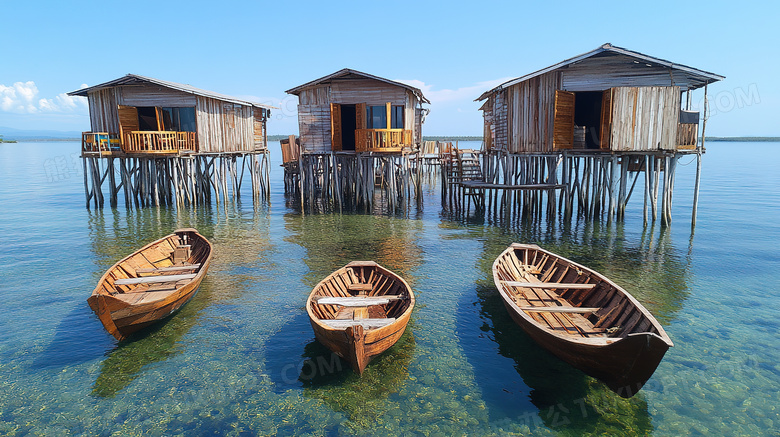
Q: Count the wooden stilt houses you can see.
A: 3